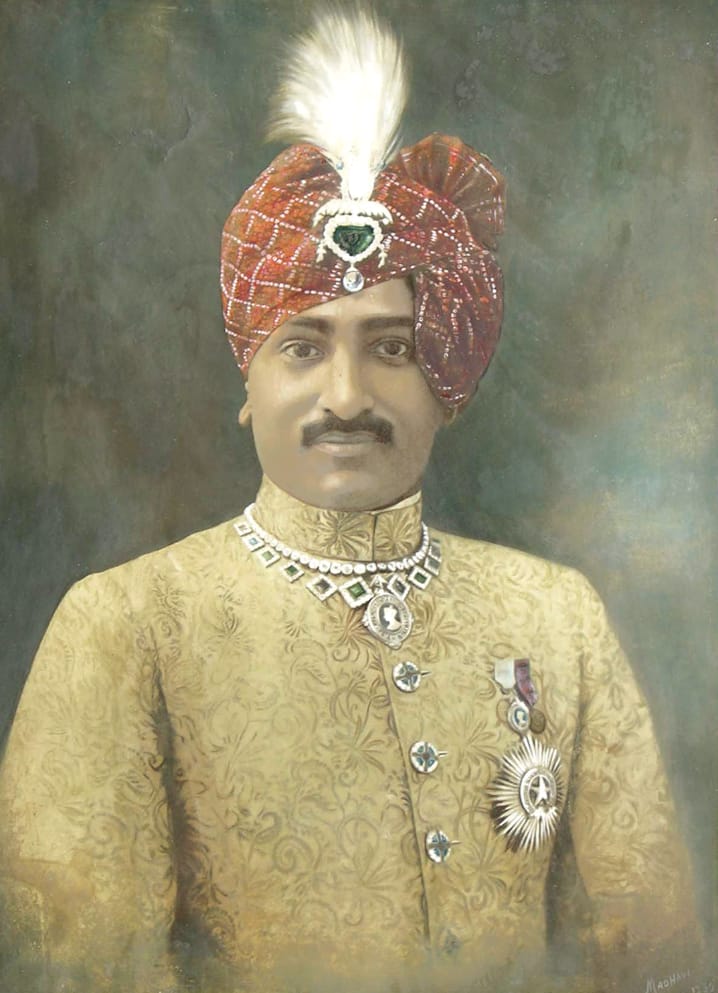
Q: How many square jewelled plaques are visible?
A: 10